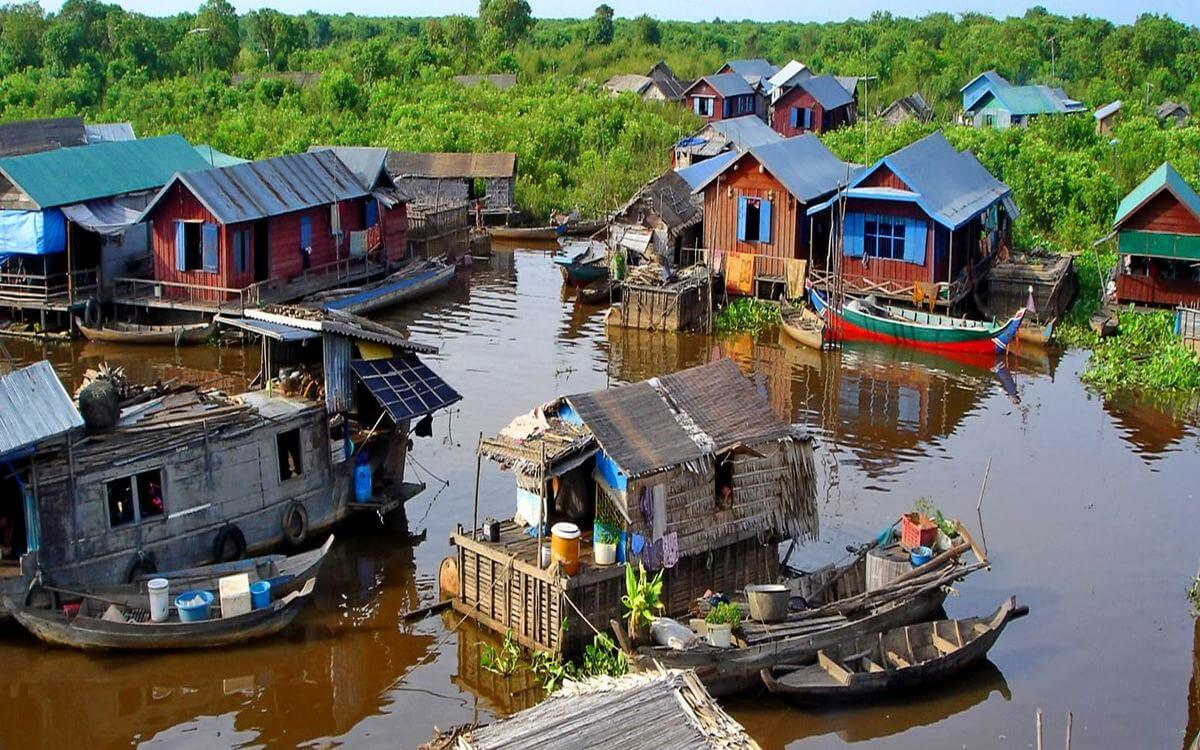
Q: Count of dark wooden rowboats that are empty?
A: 1